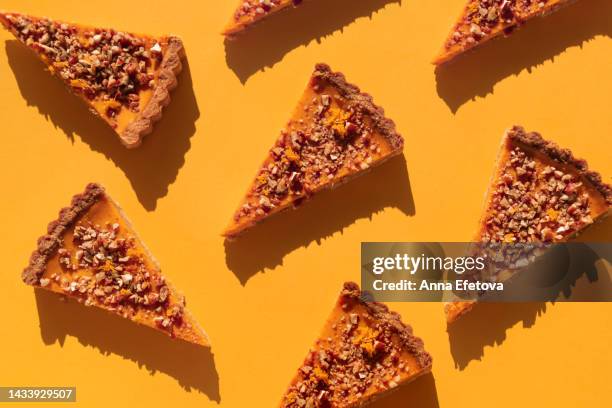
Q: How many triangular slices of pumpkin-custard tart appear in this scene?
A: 7